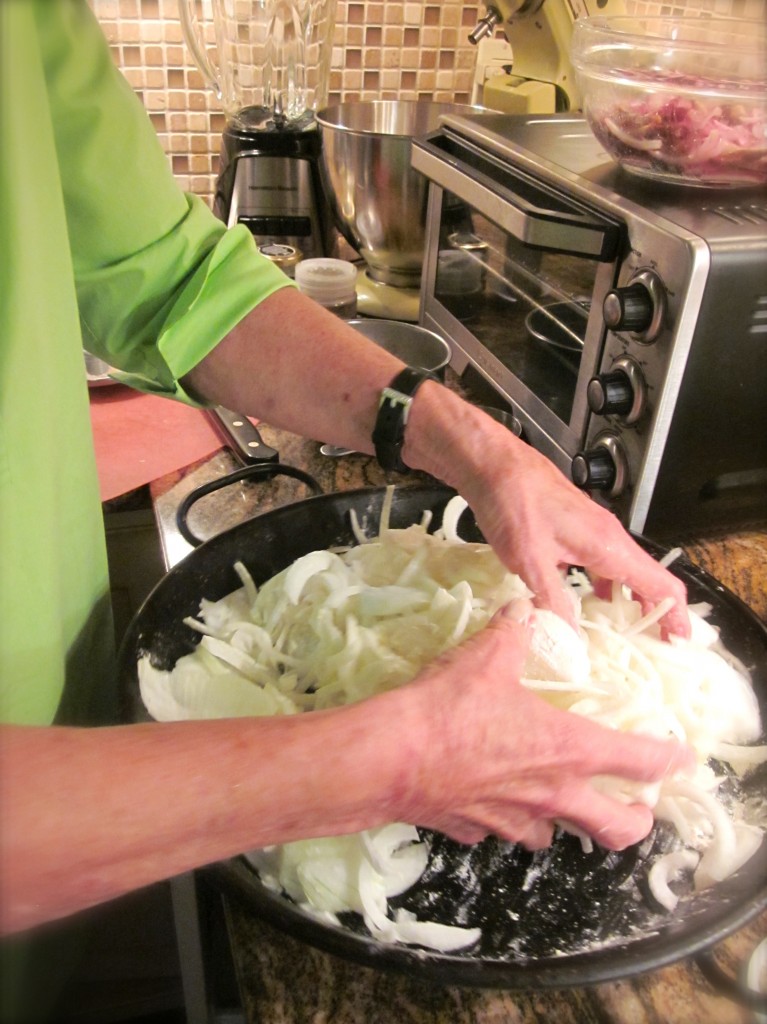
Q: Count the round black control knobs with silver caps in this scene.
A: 3